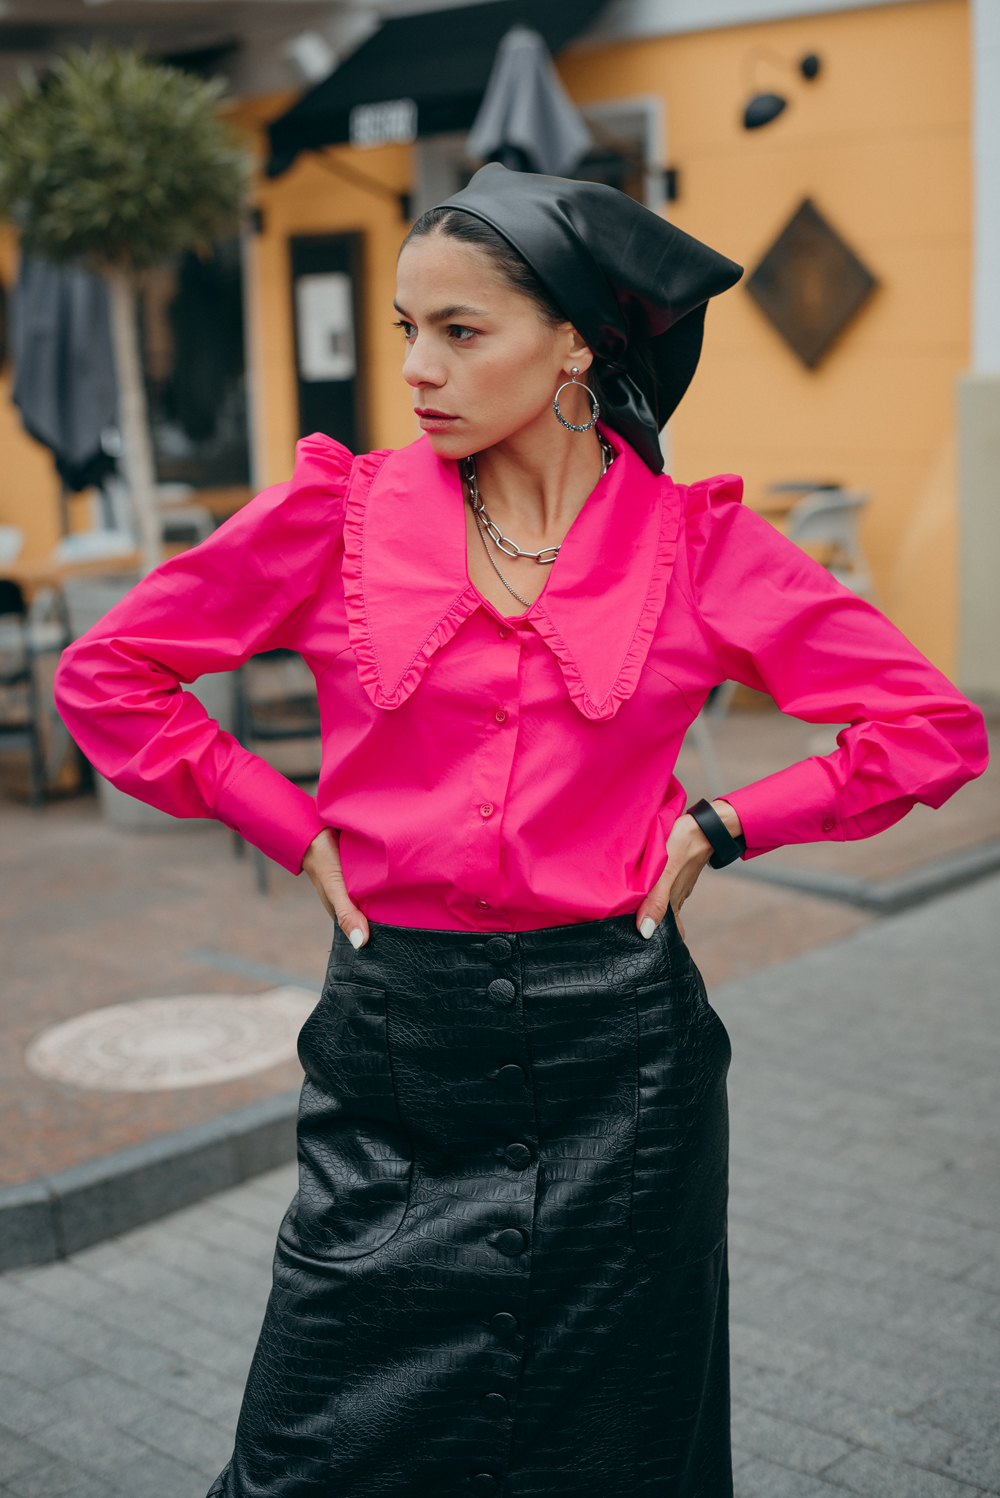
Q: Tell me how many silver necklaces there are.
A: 2